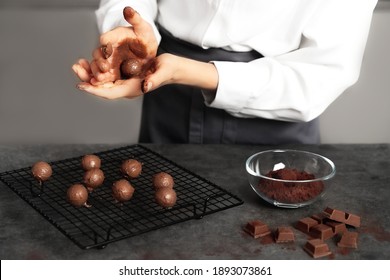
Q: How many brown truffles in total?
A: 9